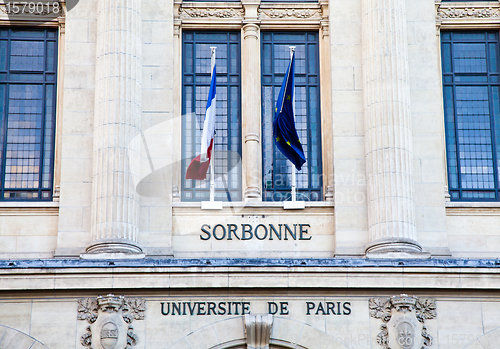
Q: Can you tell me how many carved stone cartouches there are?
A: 2